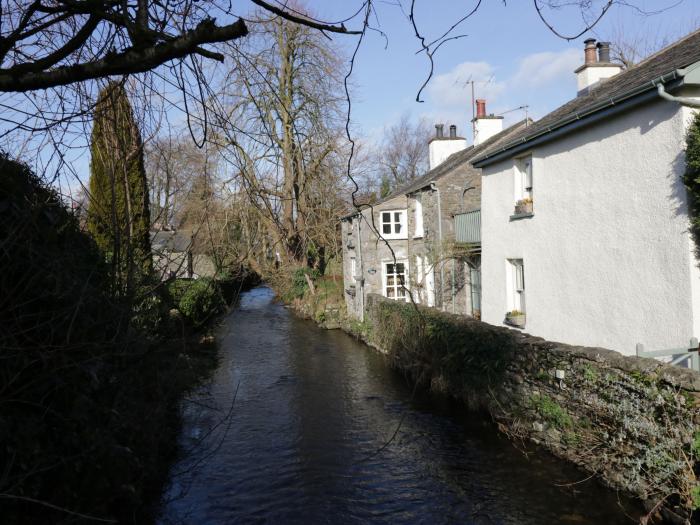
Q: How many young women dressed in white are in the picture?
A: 0